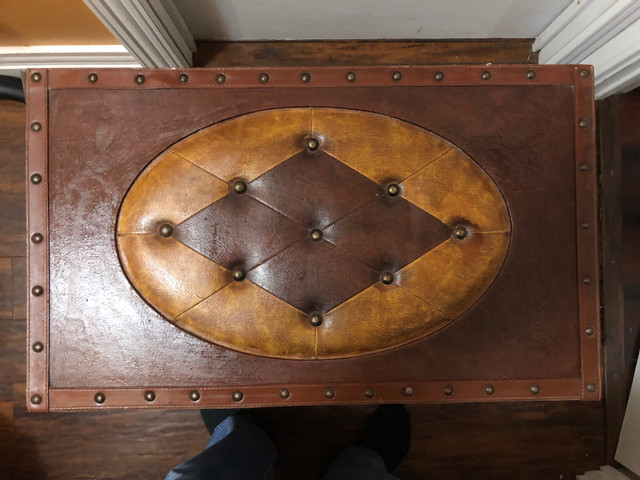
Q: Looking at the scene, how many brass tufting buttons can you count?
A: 9